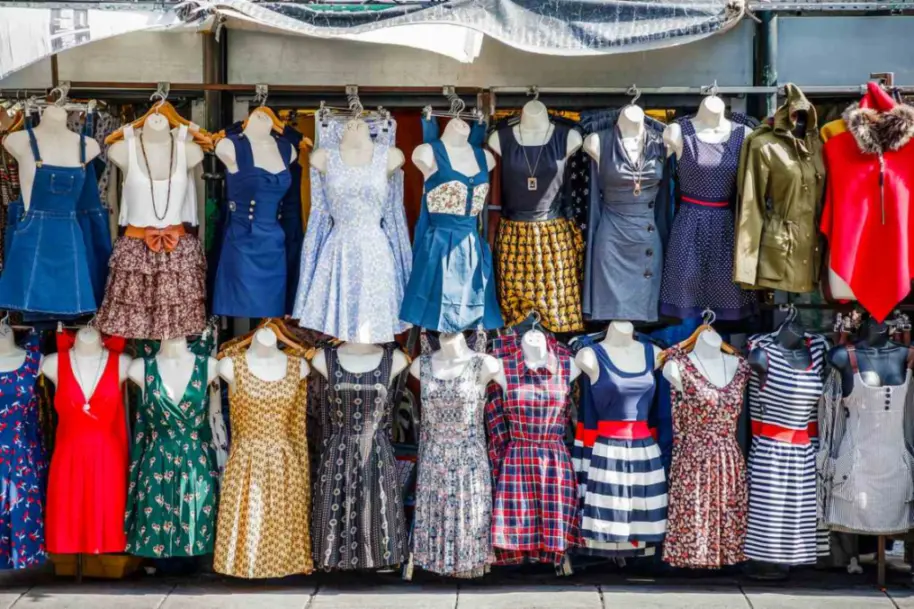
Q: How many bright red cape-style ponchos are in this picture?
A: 1